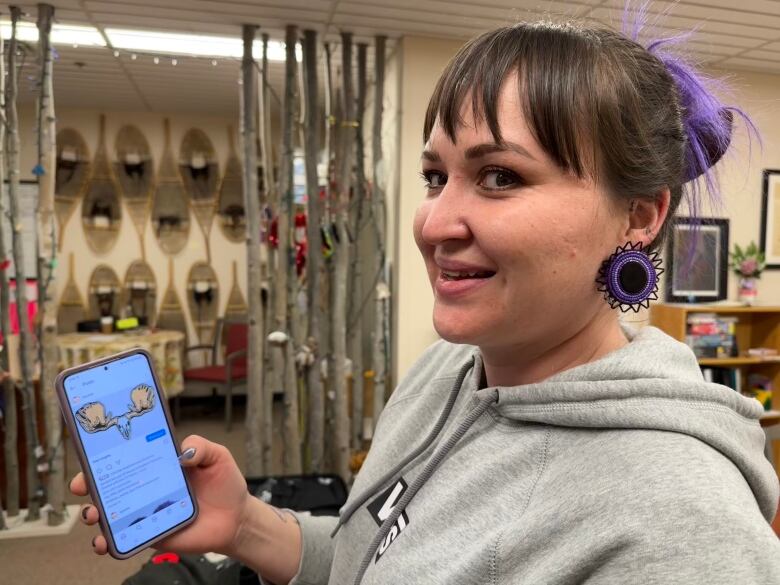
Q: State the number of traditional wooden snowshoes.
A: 12